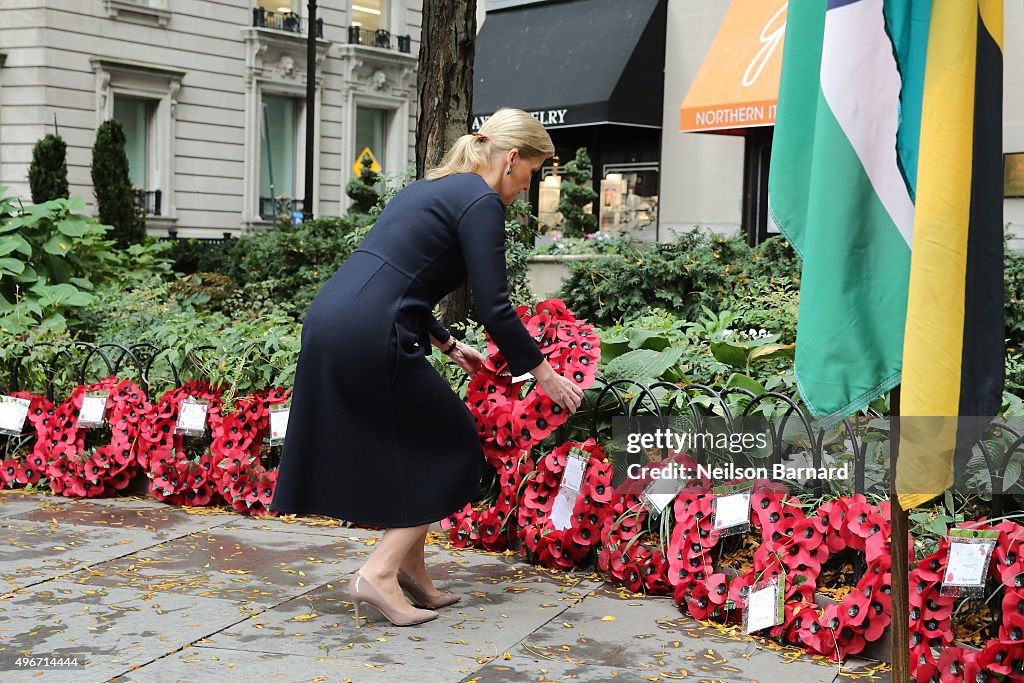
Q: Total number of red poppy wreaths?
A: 11